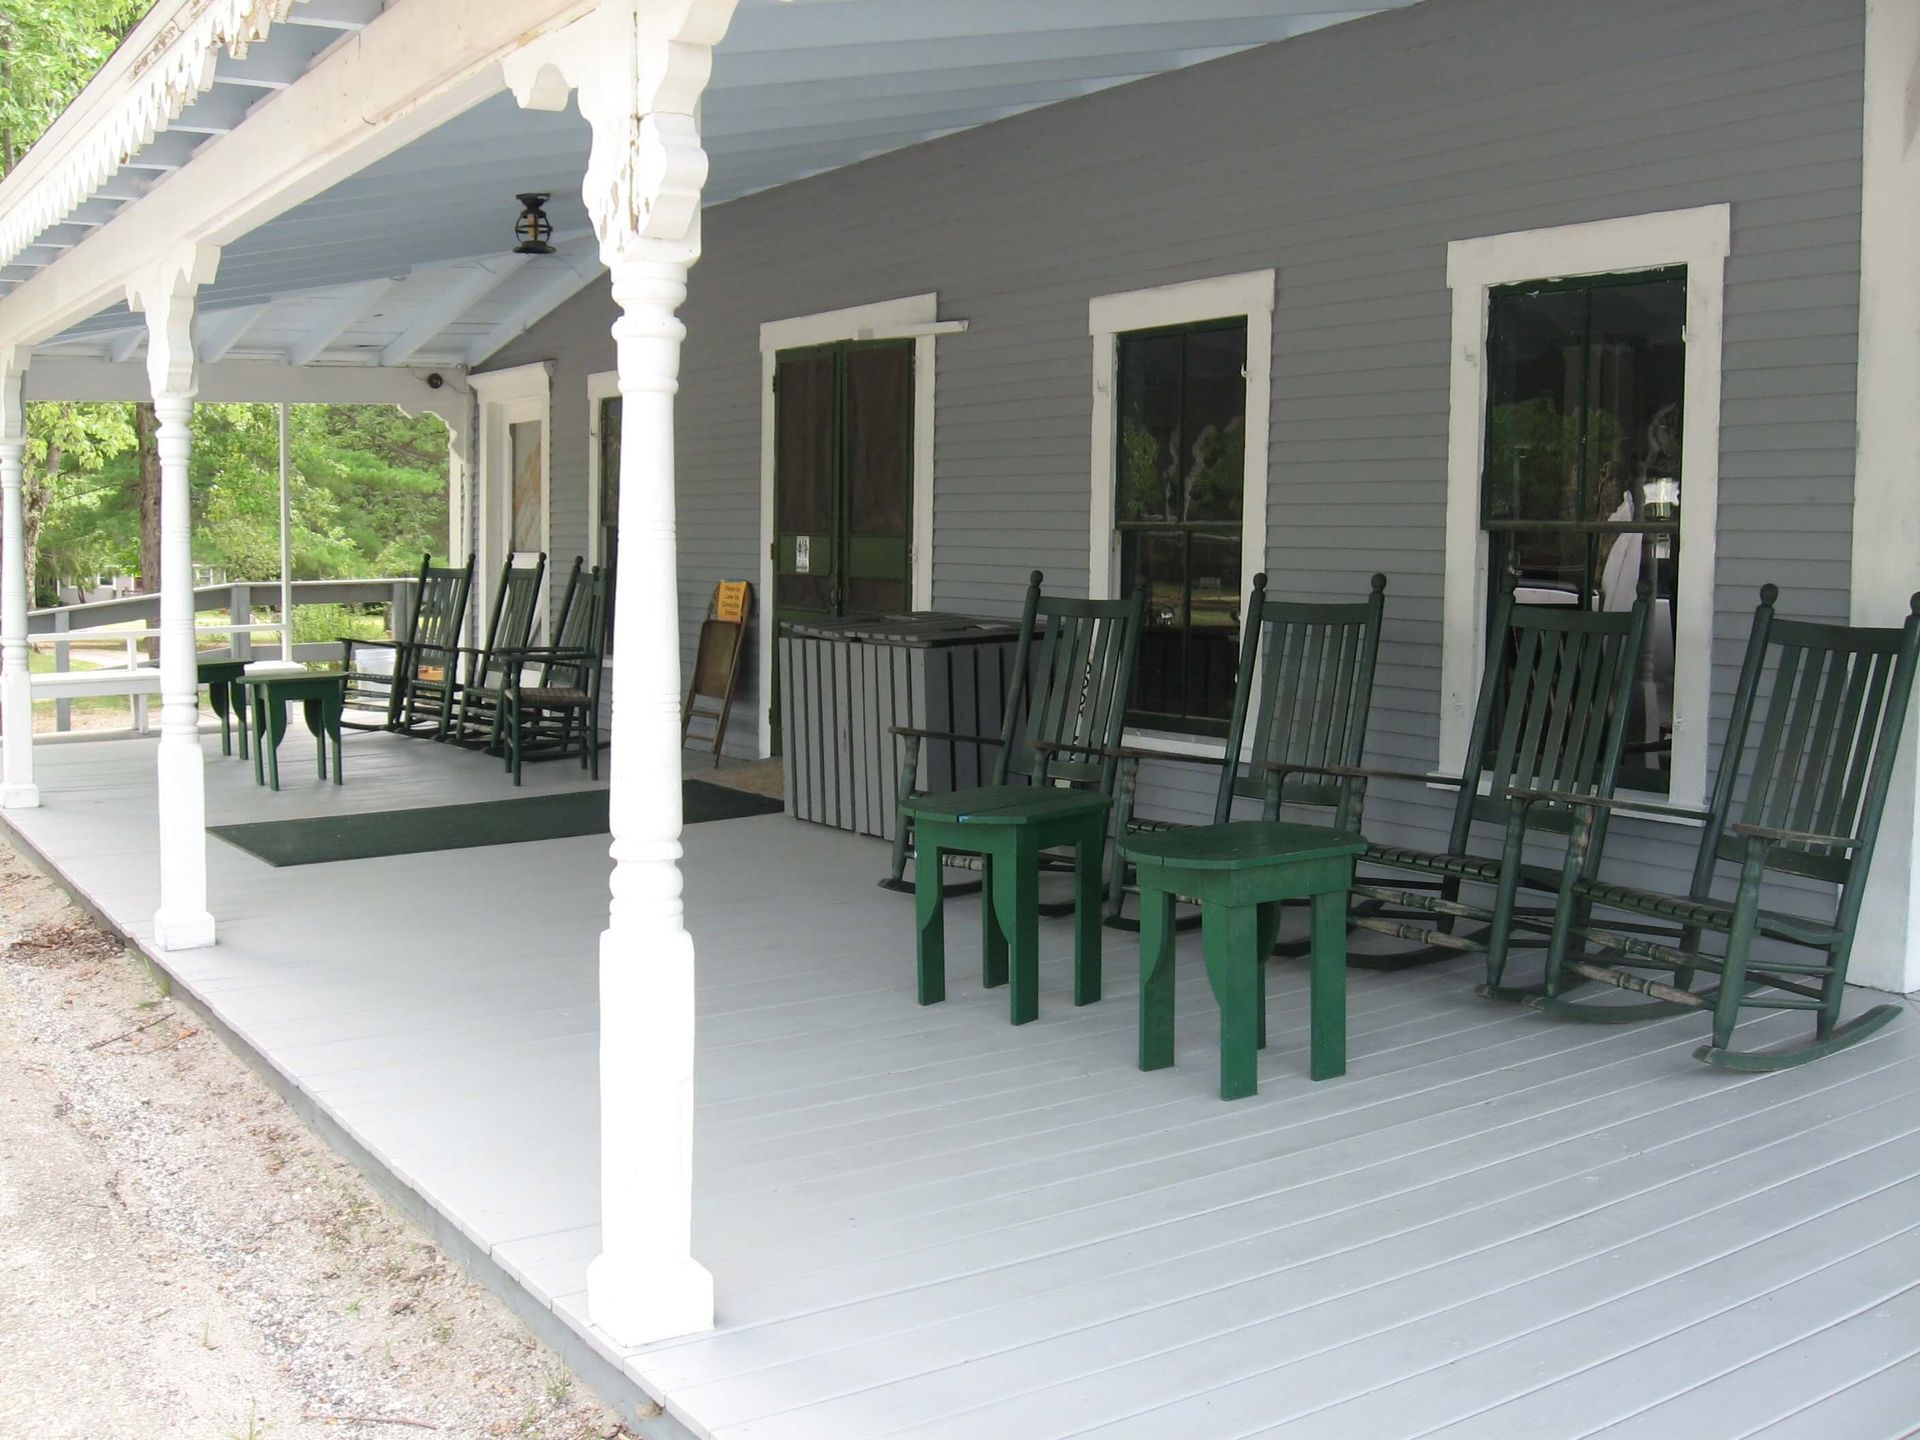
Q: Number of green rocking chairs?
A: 7